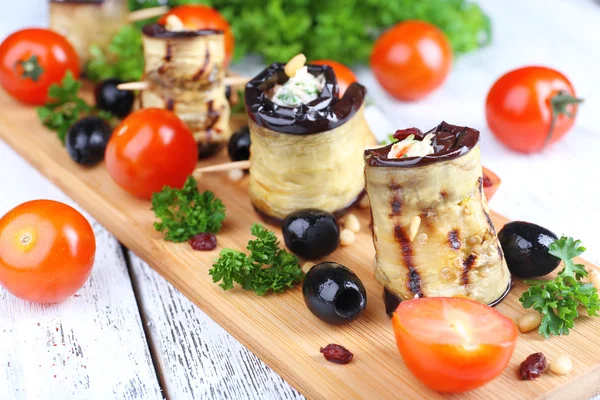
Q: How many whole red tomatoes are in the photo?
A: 7